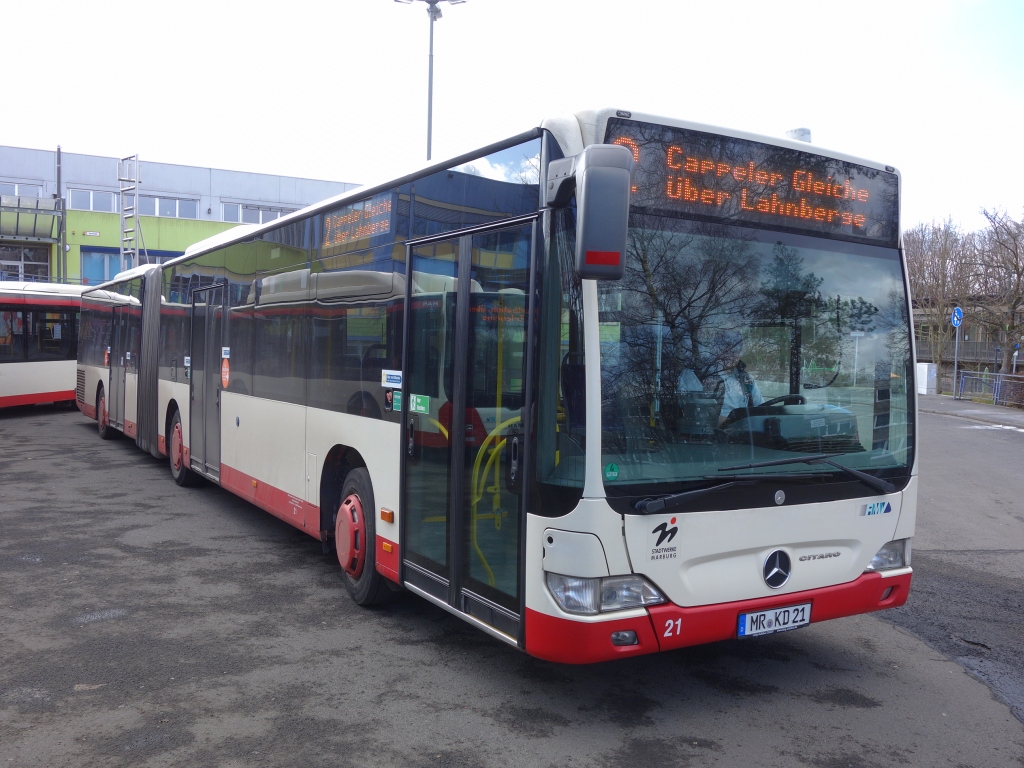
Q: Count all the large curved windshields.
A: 1